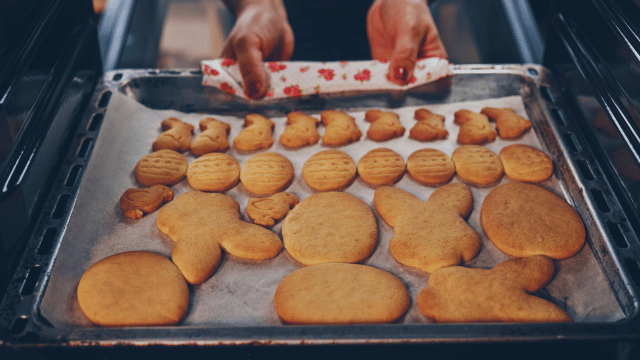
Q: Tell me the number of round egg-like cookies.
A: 12